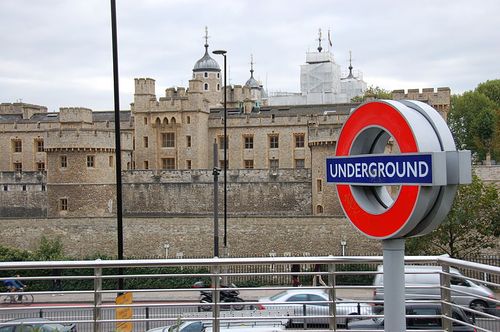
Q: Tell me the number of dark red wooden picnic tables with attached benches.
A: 0